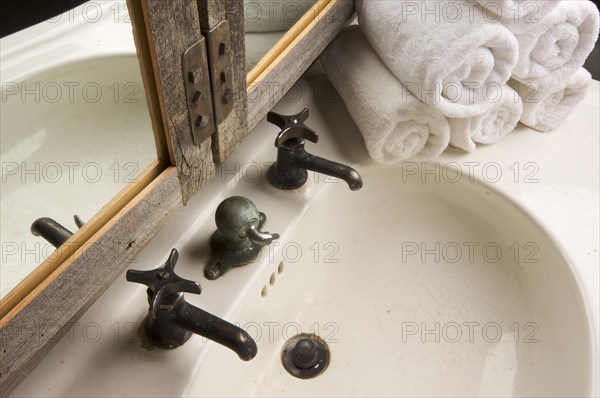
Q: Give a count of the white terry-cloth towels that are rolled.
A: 6